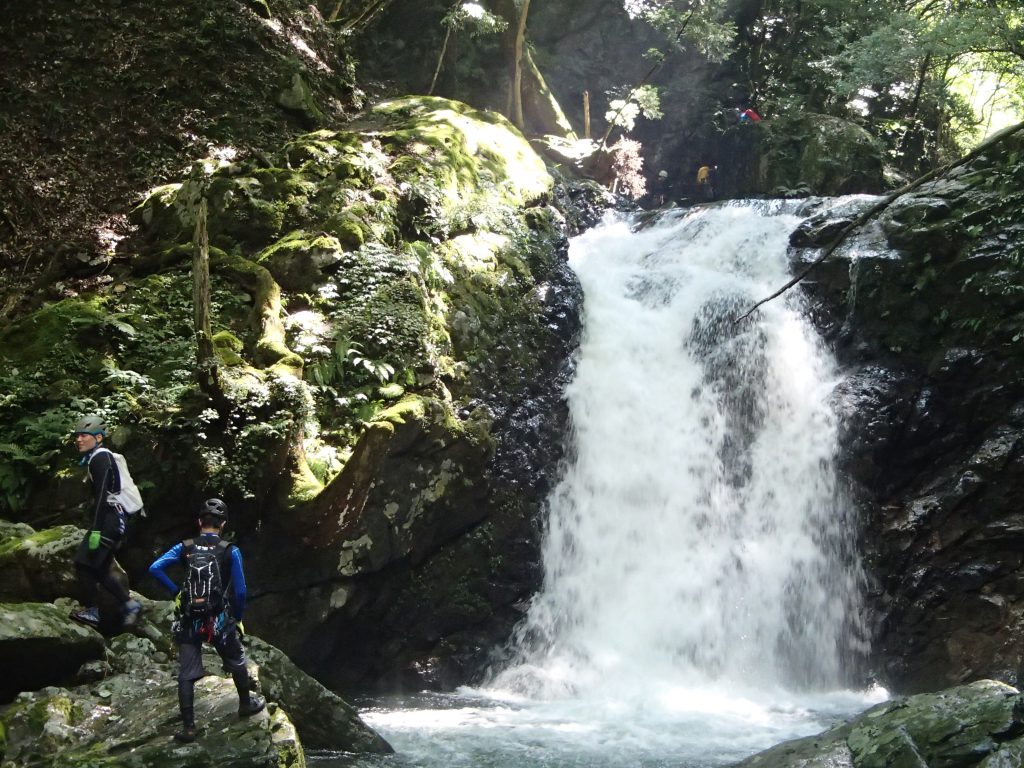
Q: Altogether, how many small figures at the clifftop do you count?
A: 3